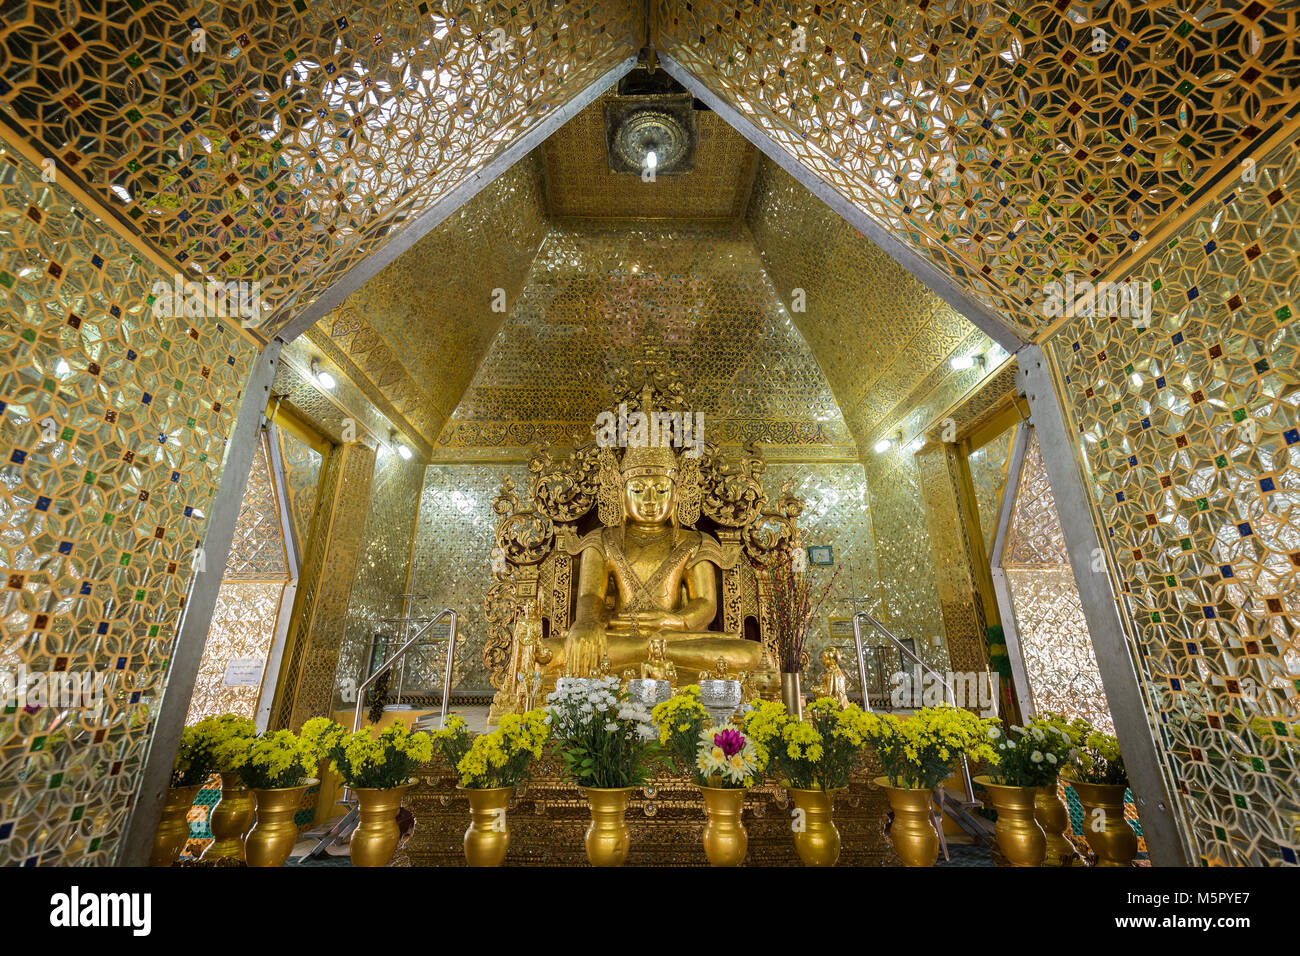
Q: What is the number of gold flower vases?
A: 12